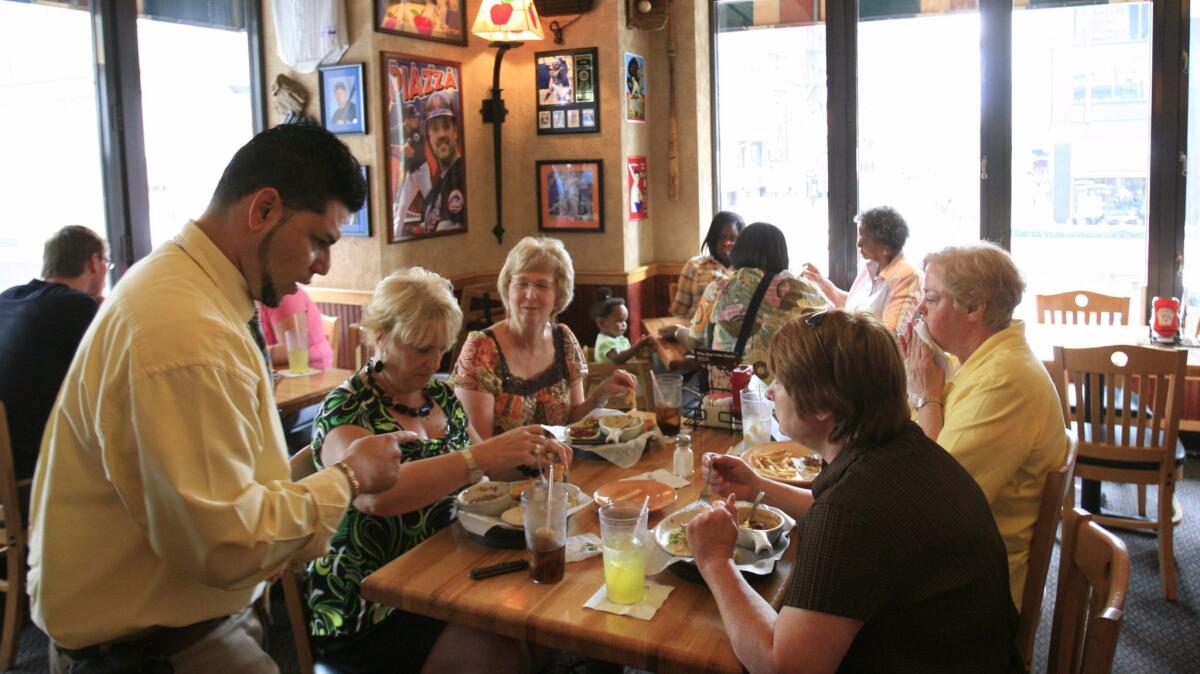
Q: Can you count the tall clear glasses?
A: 5